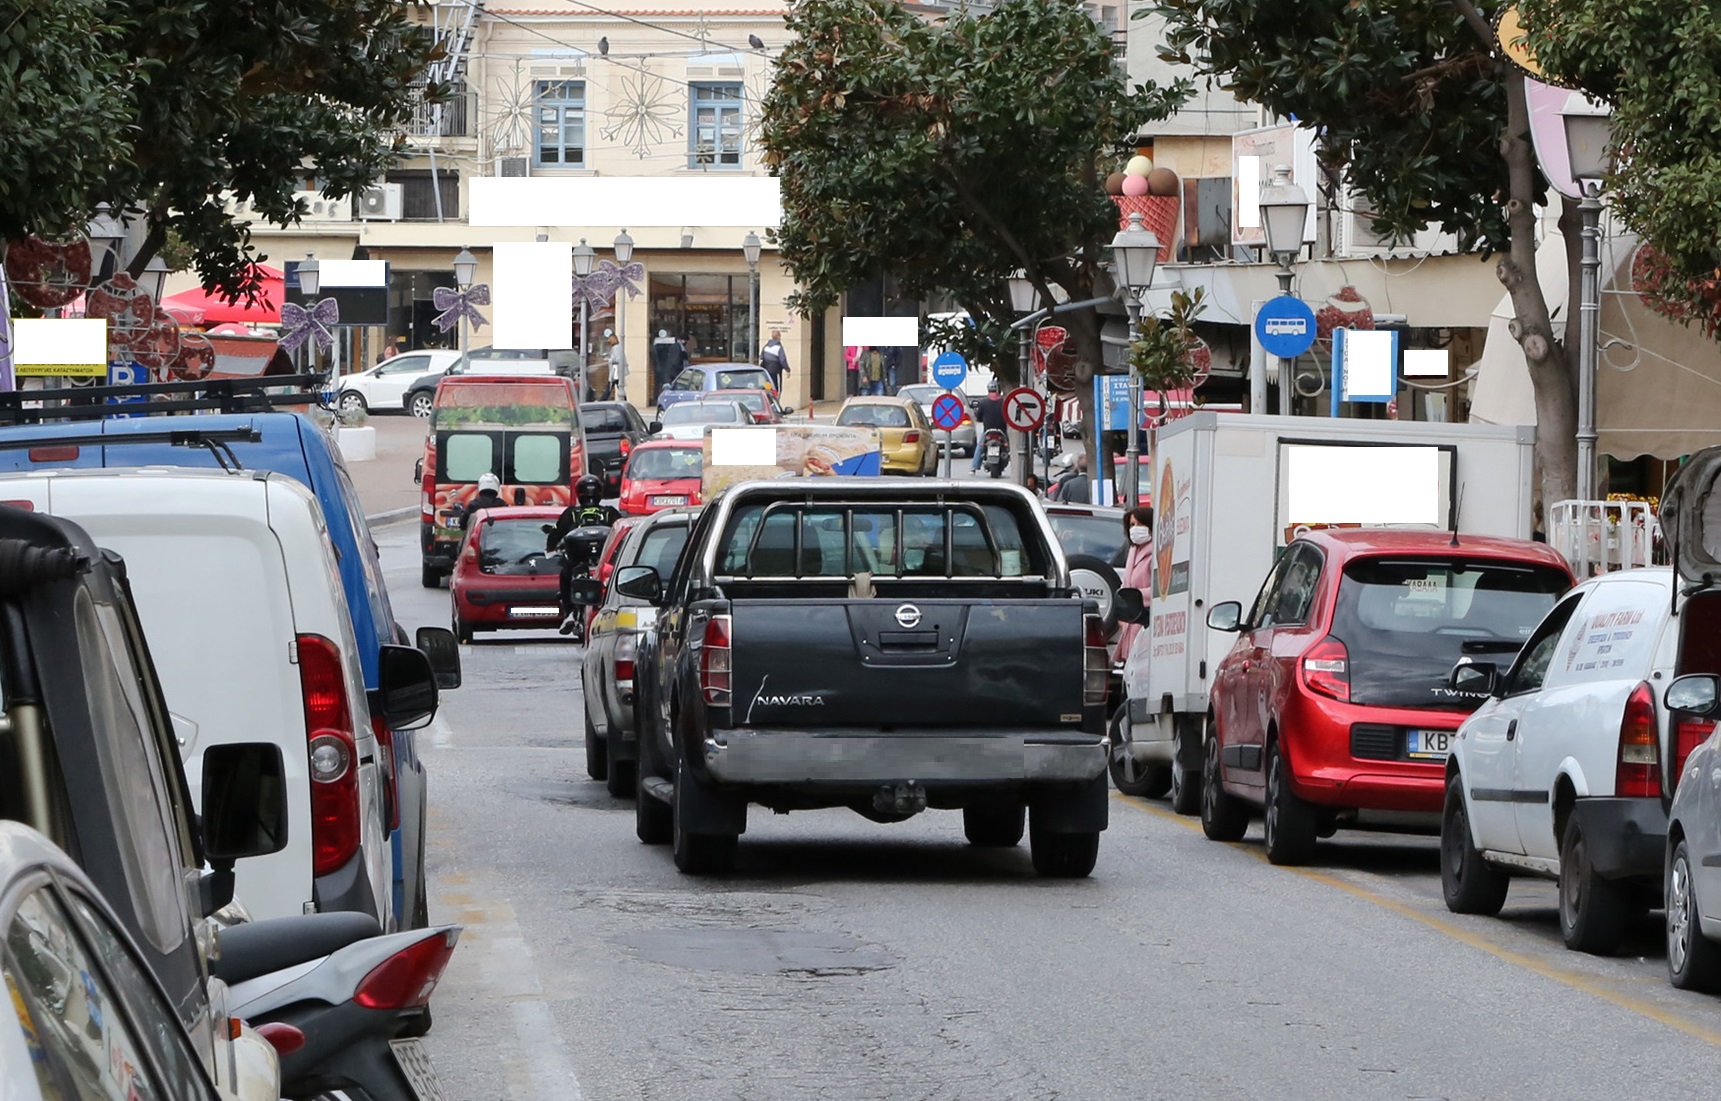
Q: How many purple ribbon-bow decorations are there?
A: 4